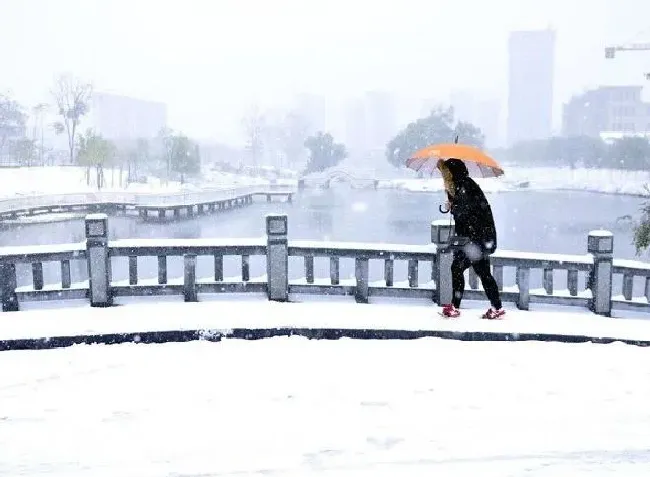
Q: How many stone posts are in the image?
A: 4